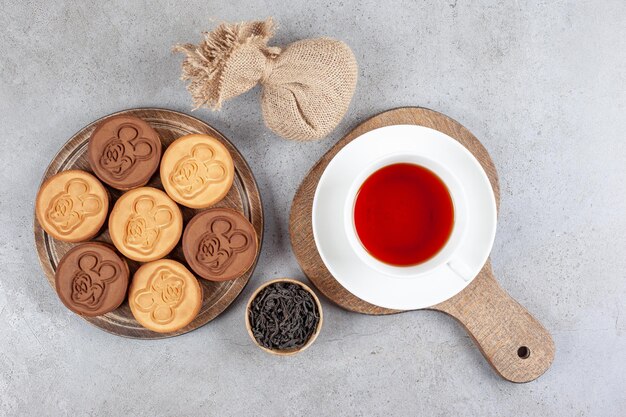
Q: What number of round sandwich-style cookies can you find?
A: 7